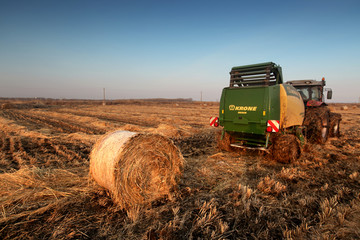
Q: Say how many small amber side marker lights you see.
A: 2